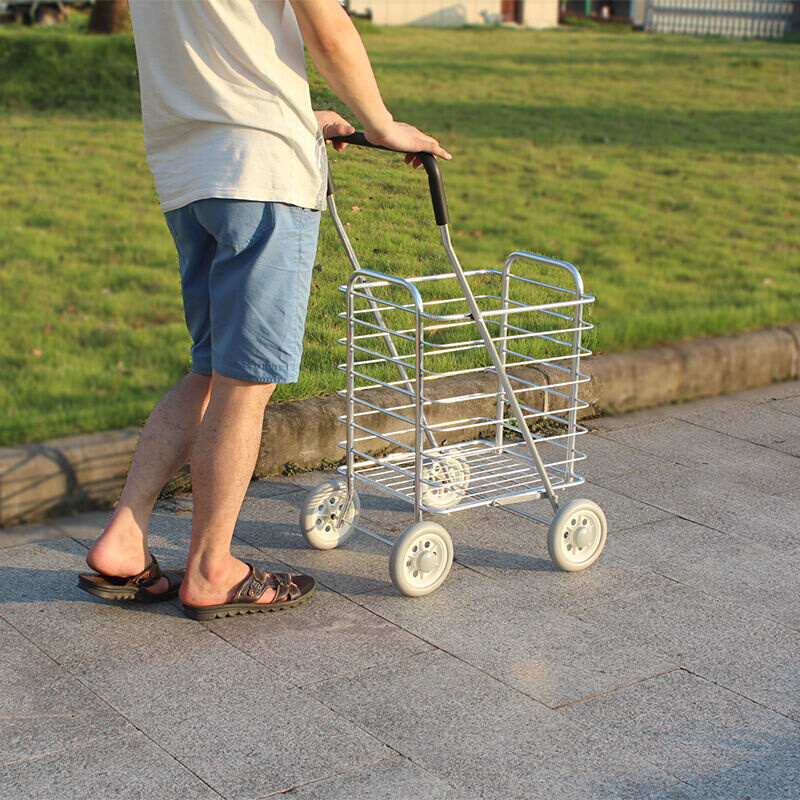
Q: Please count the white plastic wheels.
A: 4